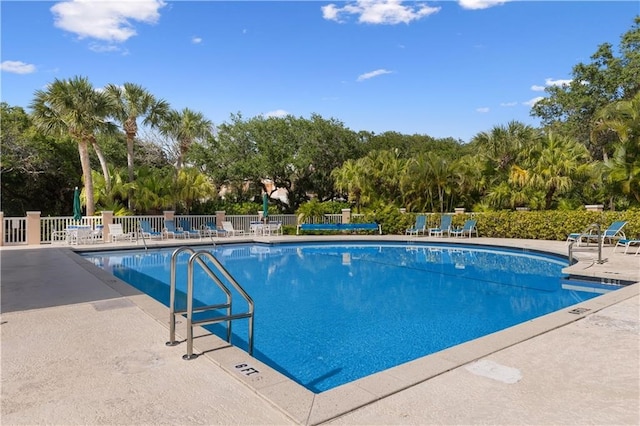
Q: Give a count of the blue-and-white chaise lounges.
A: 9